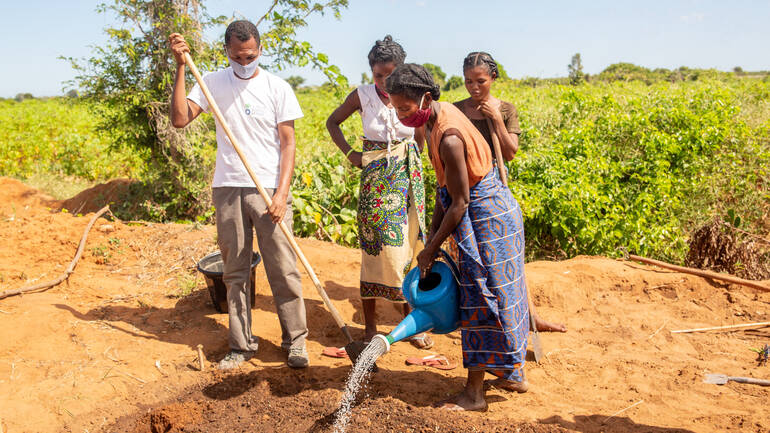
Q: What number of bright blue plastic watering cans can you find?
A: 1